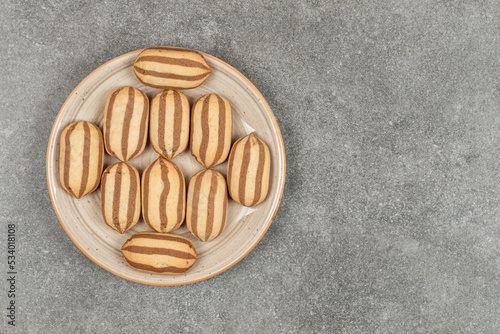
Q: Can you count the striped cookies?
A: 10